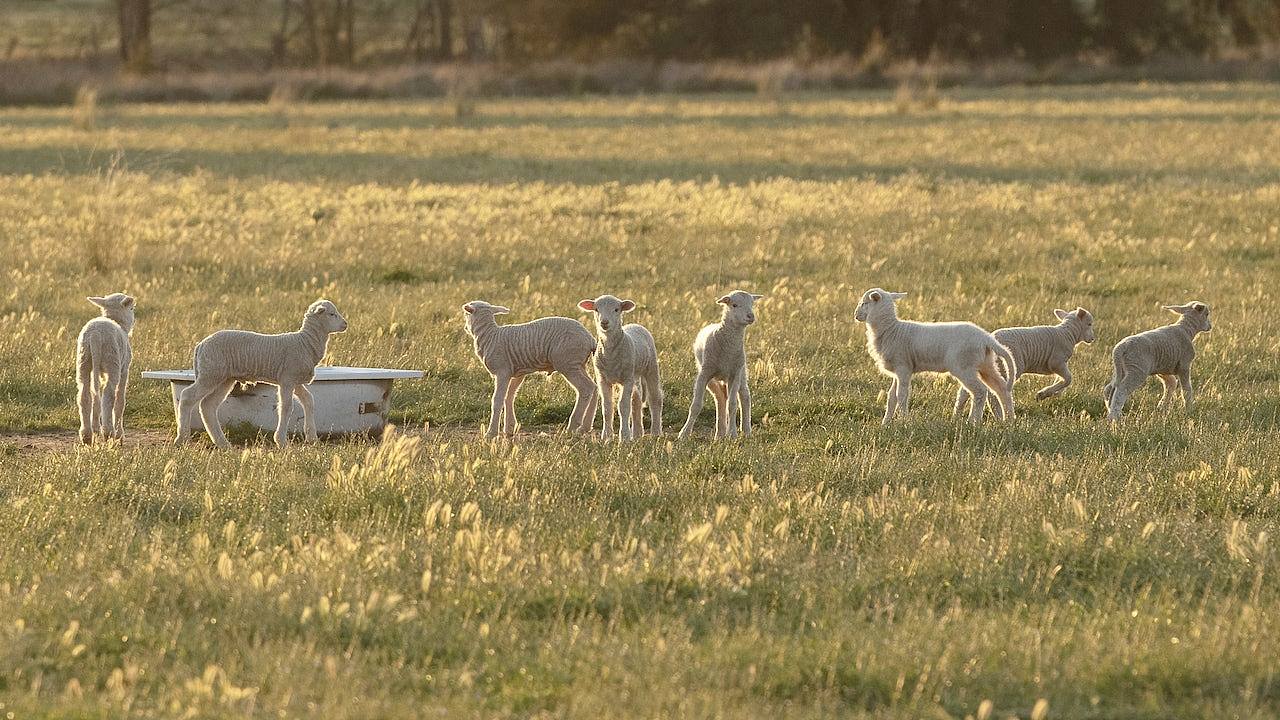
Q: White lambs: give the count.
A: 8